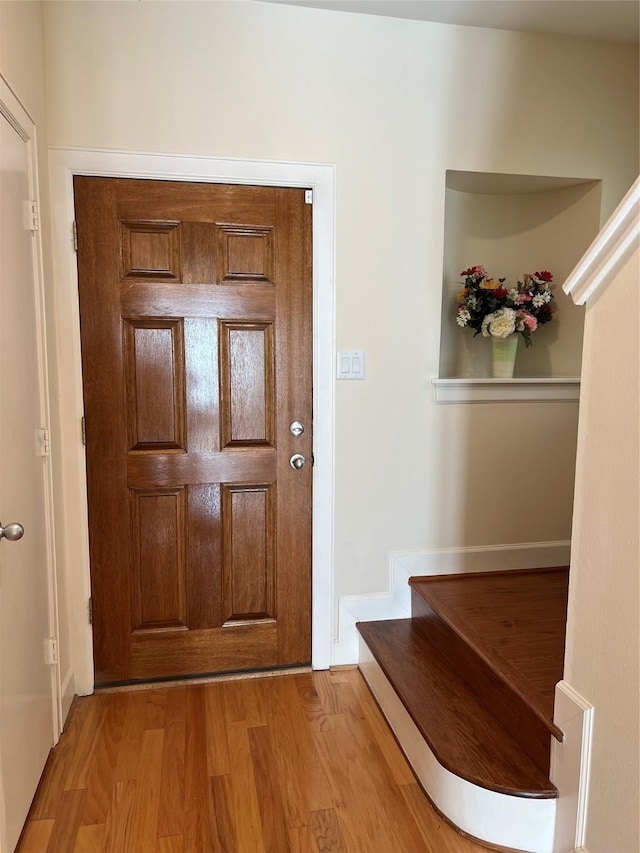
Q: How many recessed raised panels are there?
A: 6